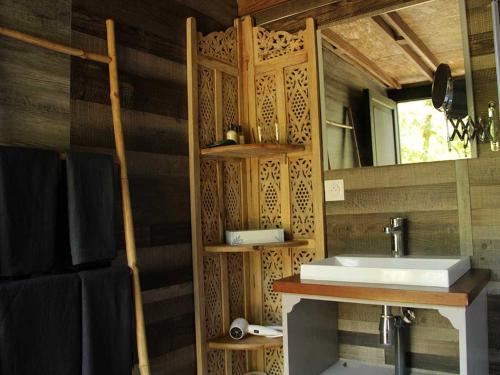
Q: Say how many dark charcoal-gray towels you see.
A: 4